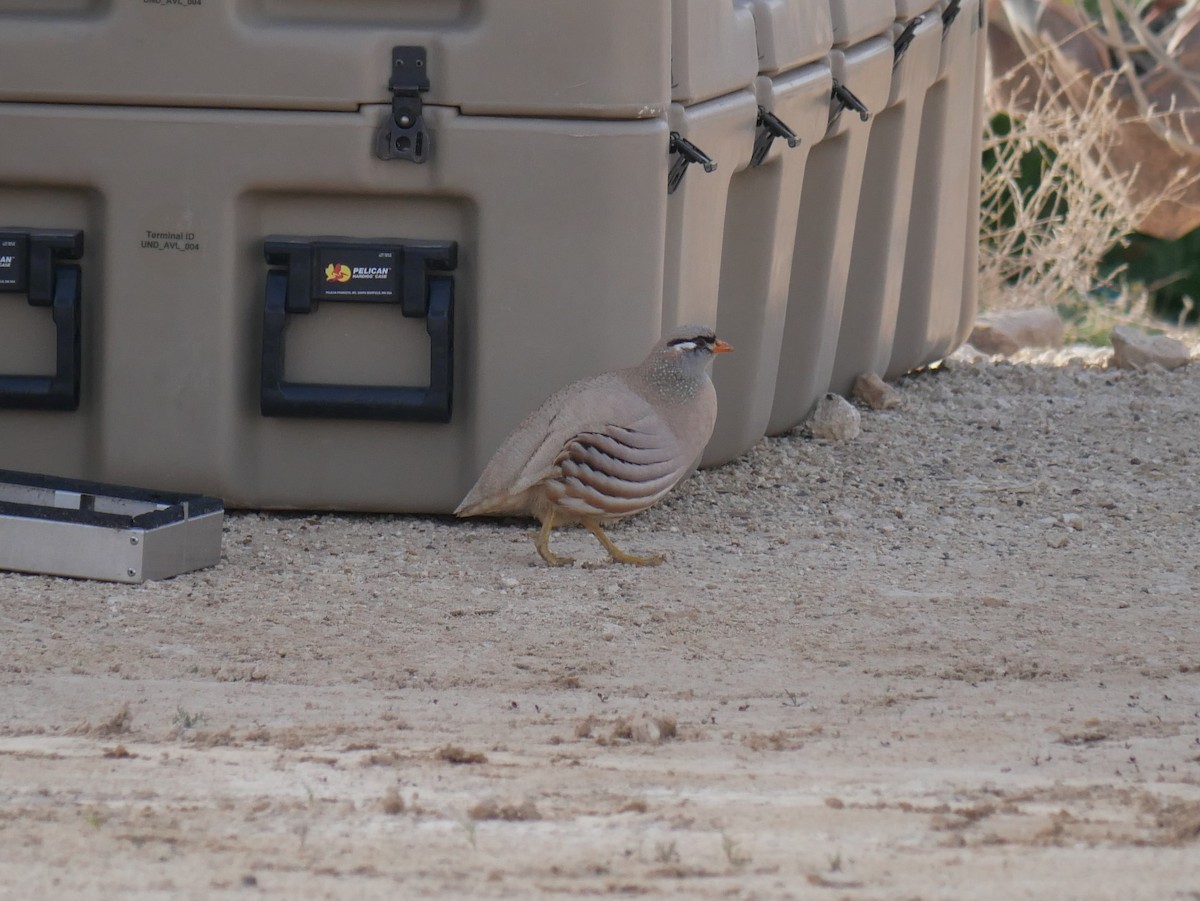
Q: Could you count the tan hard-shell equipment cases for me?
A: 1